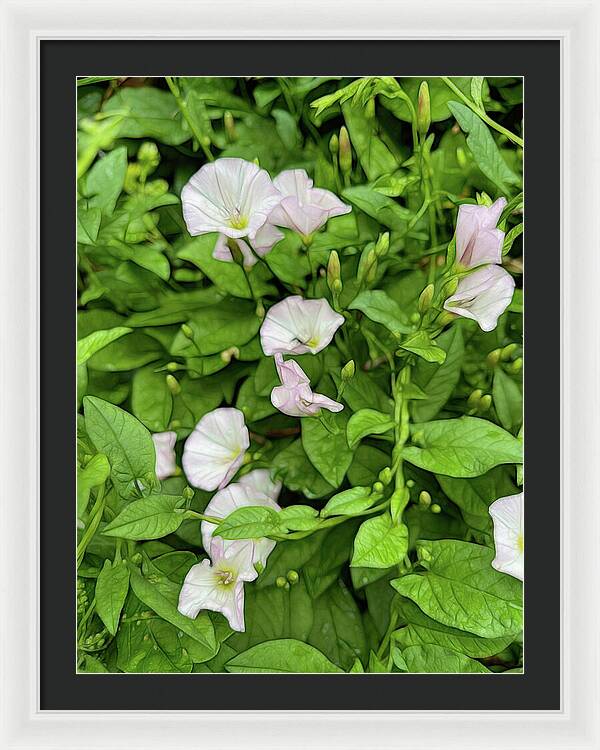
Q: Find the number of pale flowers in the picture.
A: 13